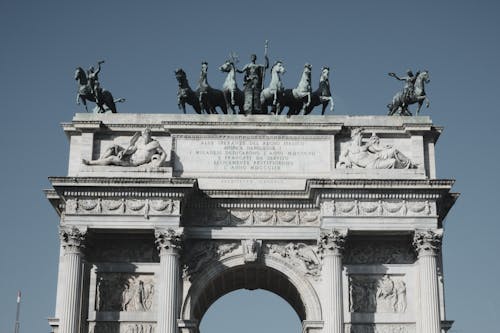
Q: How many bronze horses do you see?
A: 8